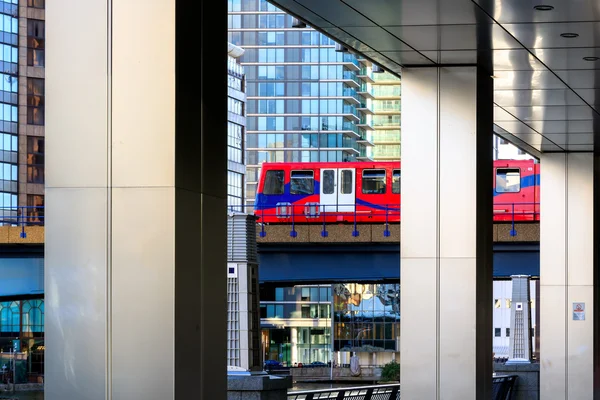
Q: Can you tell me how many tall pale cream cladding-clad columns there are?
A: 3